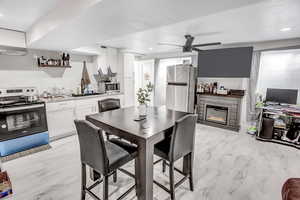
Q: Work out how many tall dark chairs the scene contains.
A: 3